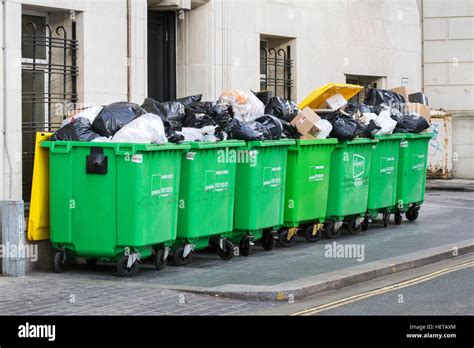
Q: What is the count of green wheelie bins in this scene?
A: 7